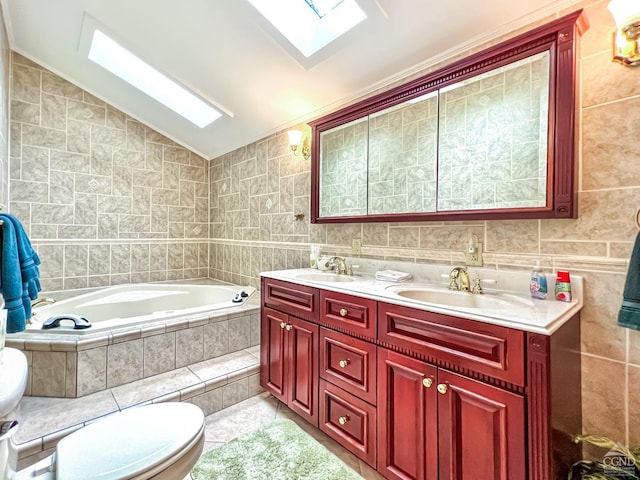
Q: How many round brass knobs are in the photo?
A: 7